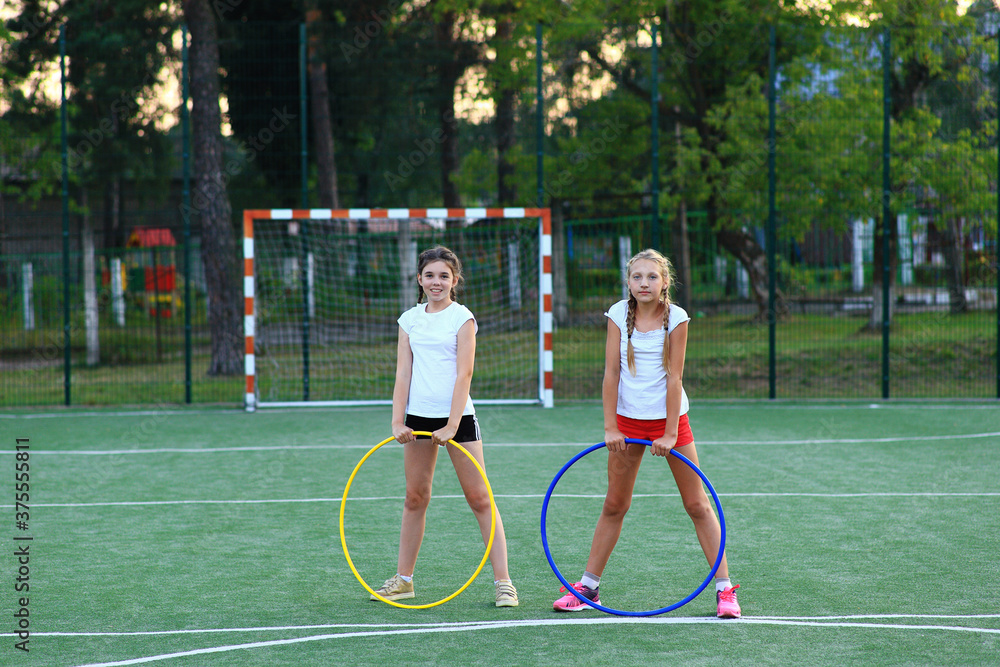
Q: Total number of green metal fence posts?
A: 8